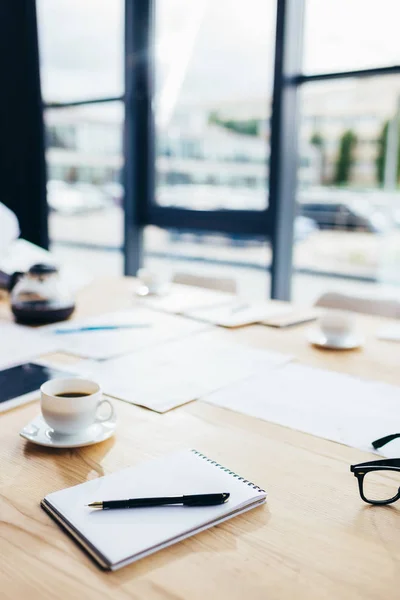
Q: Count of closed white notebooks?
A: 1